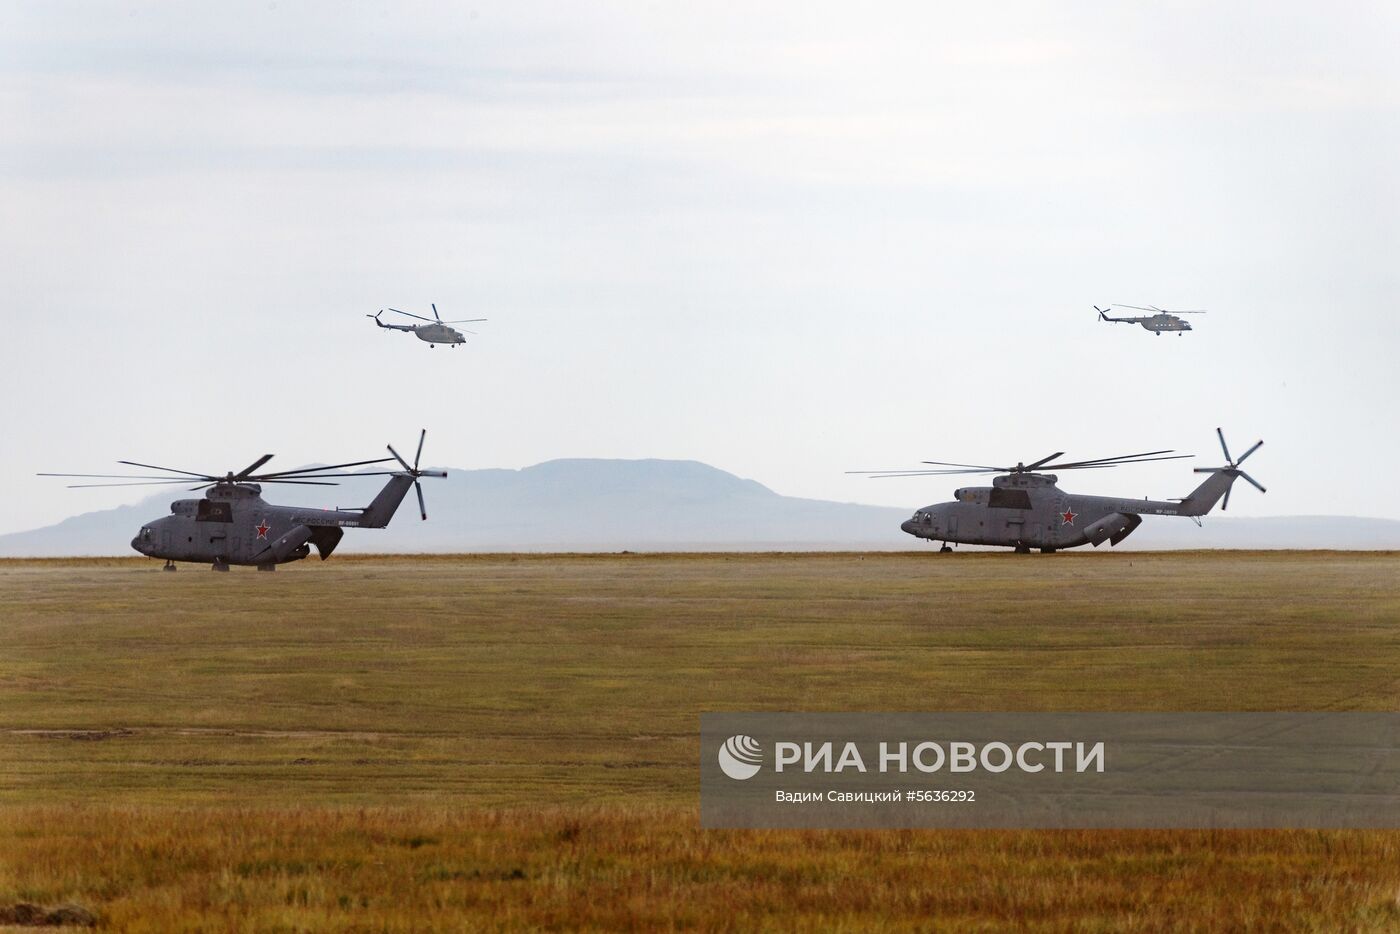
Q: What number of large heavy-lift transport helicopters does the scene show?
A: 2